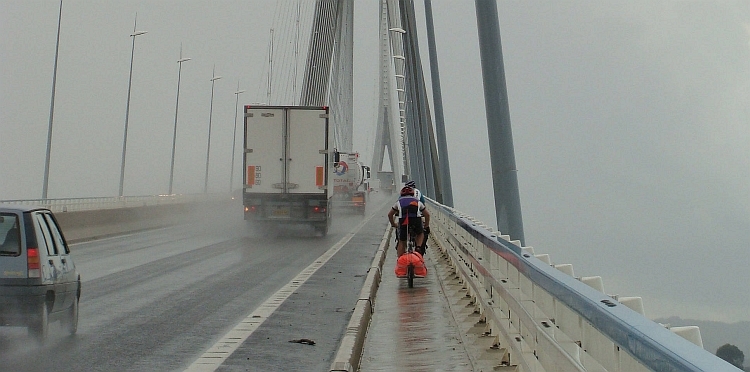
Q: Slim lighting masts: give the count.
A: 5